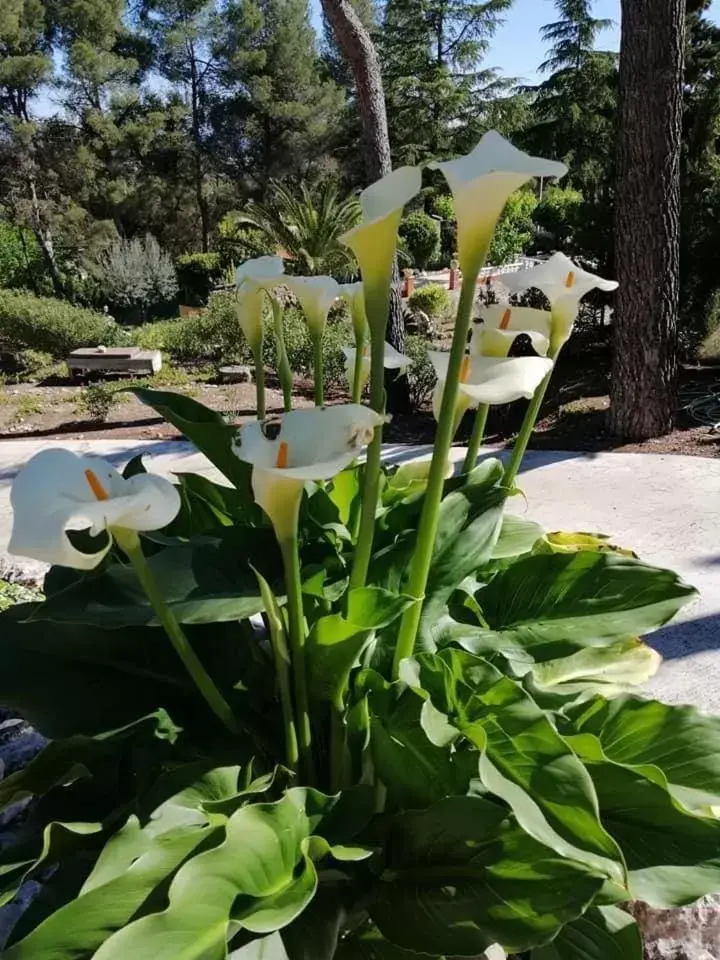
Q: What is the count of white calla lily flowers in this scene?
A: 11